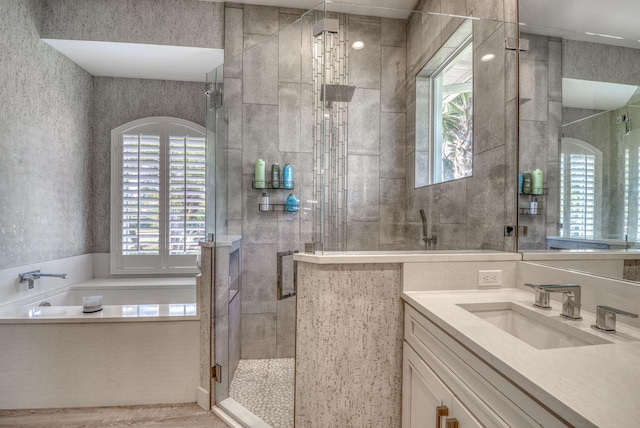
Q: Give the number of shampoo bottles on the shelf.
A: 5